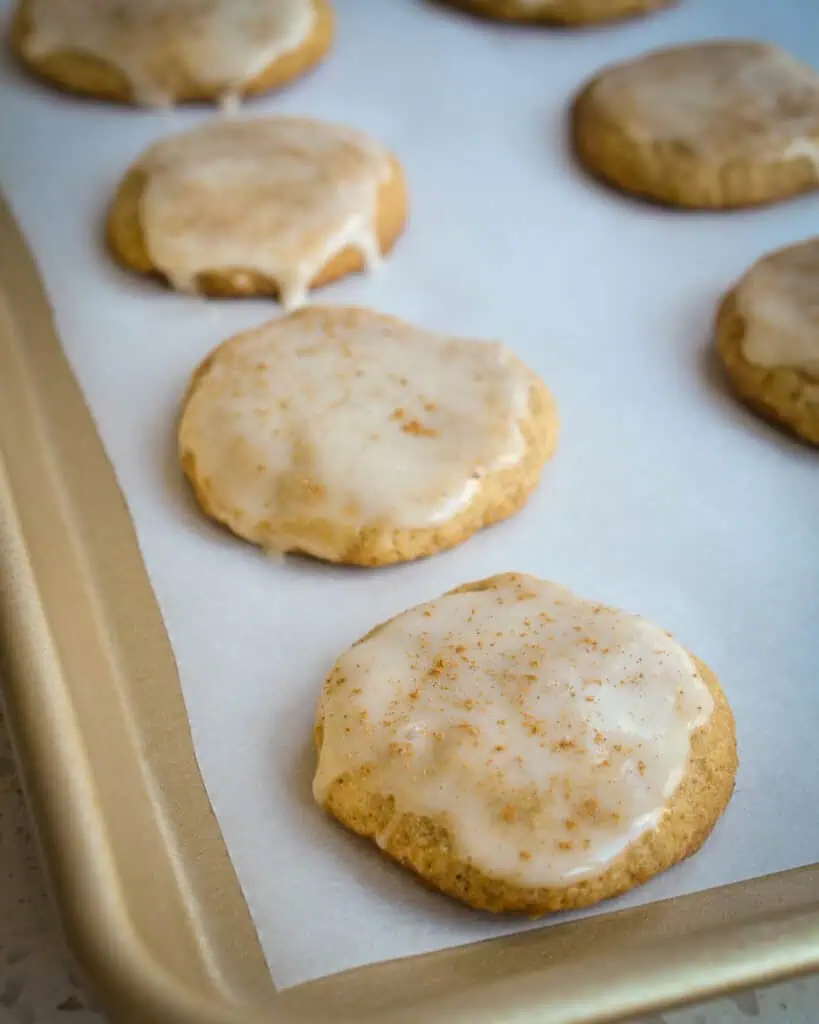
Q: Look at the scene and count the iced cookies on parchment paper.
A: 7